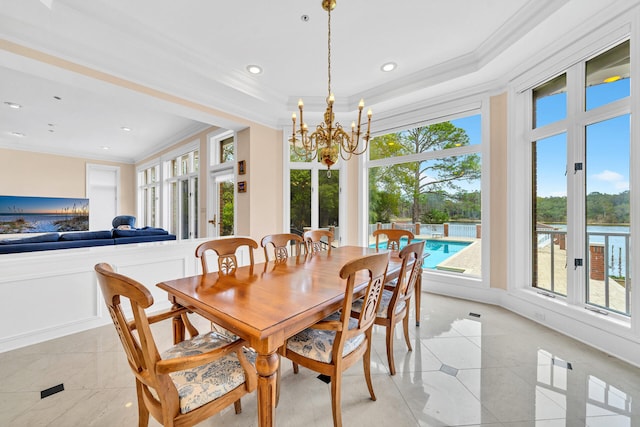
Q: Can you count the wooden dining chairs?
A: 7